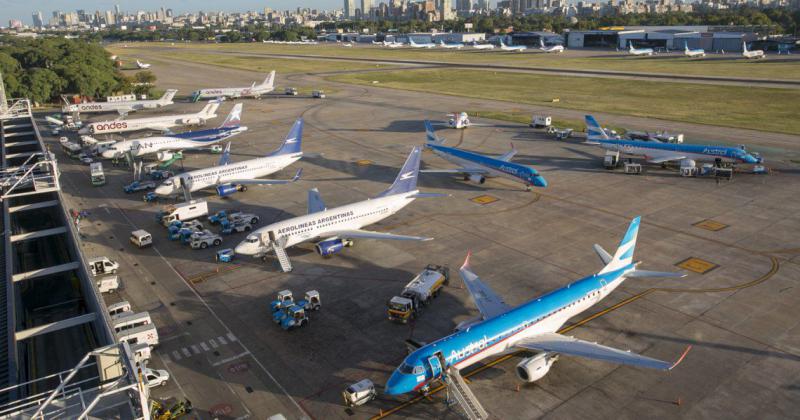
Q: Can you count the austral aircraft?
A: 3